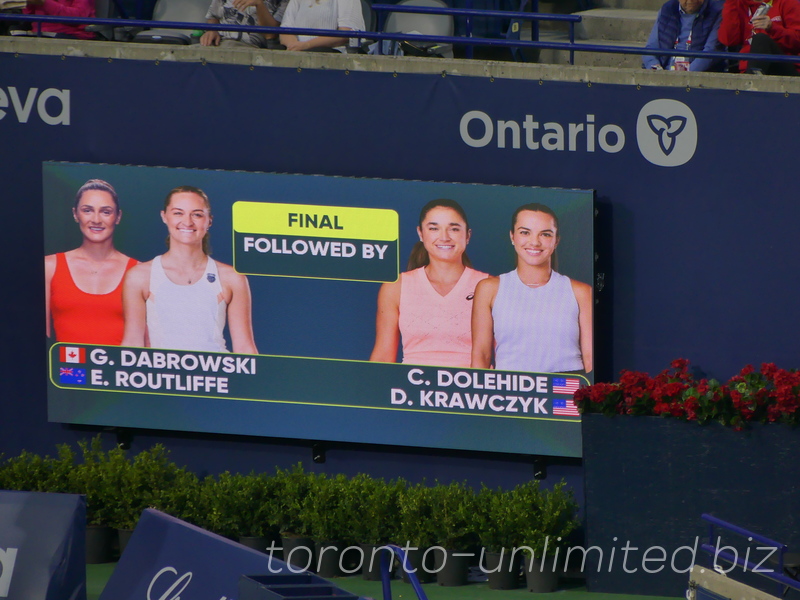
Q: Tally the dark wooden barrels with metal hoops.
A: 0